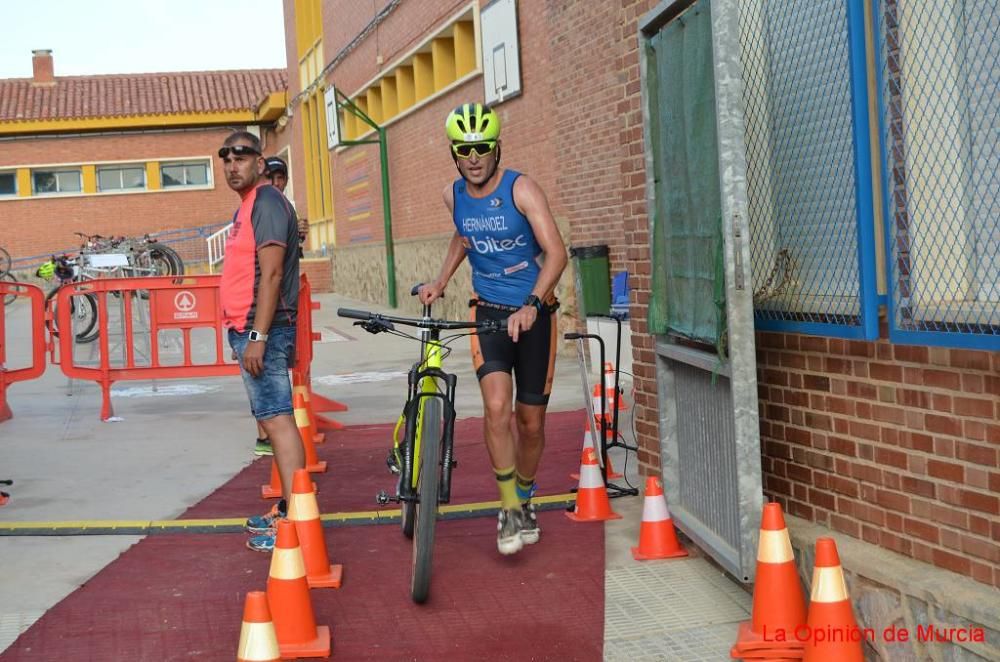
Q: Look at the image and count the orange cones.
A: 13